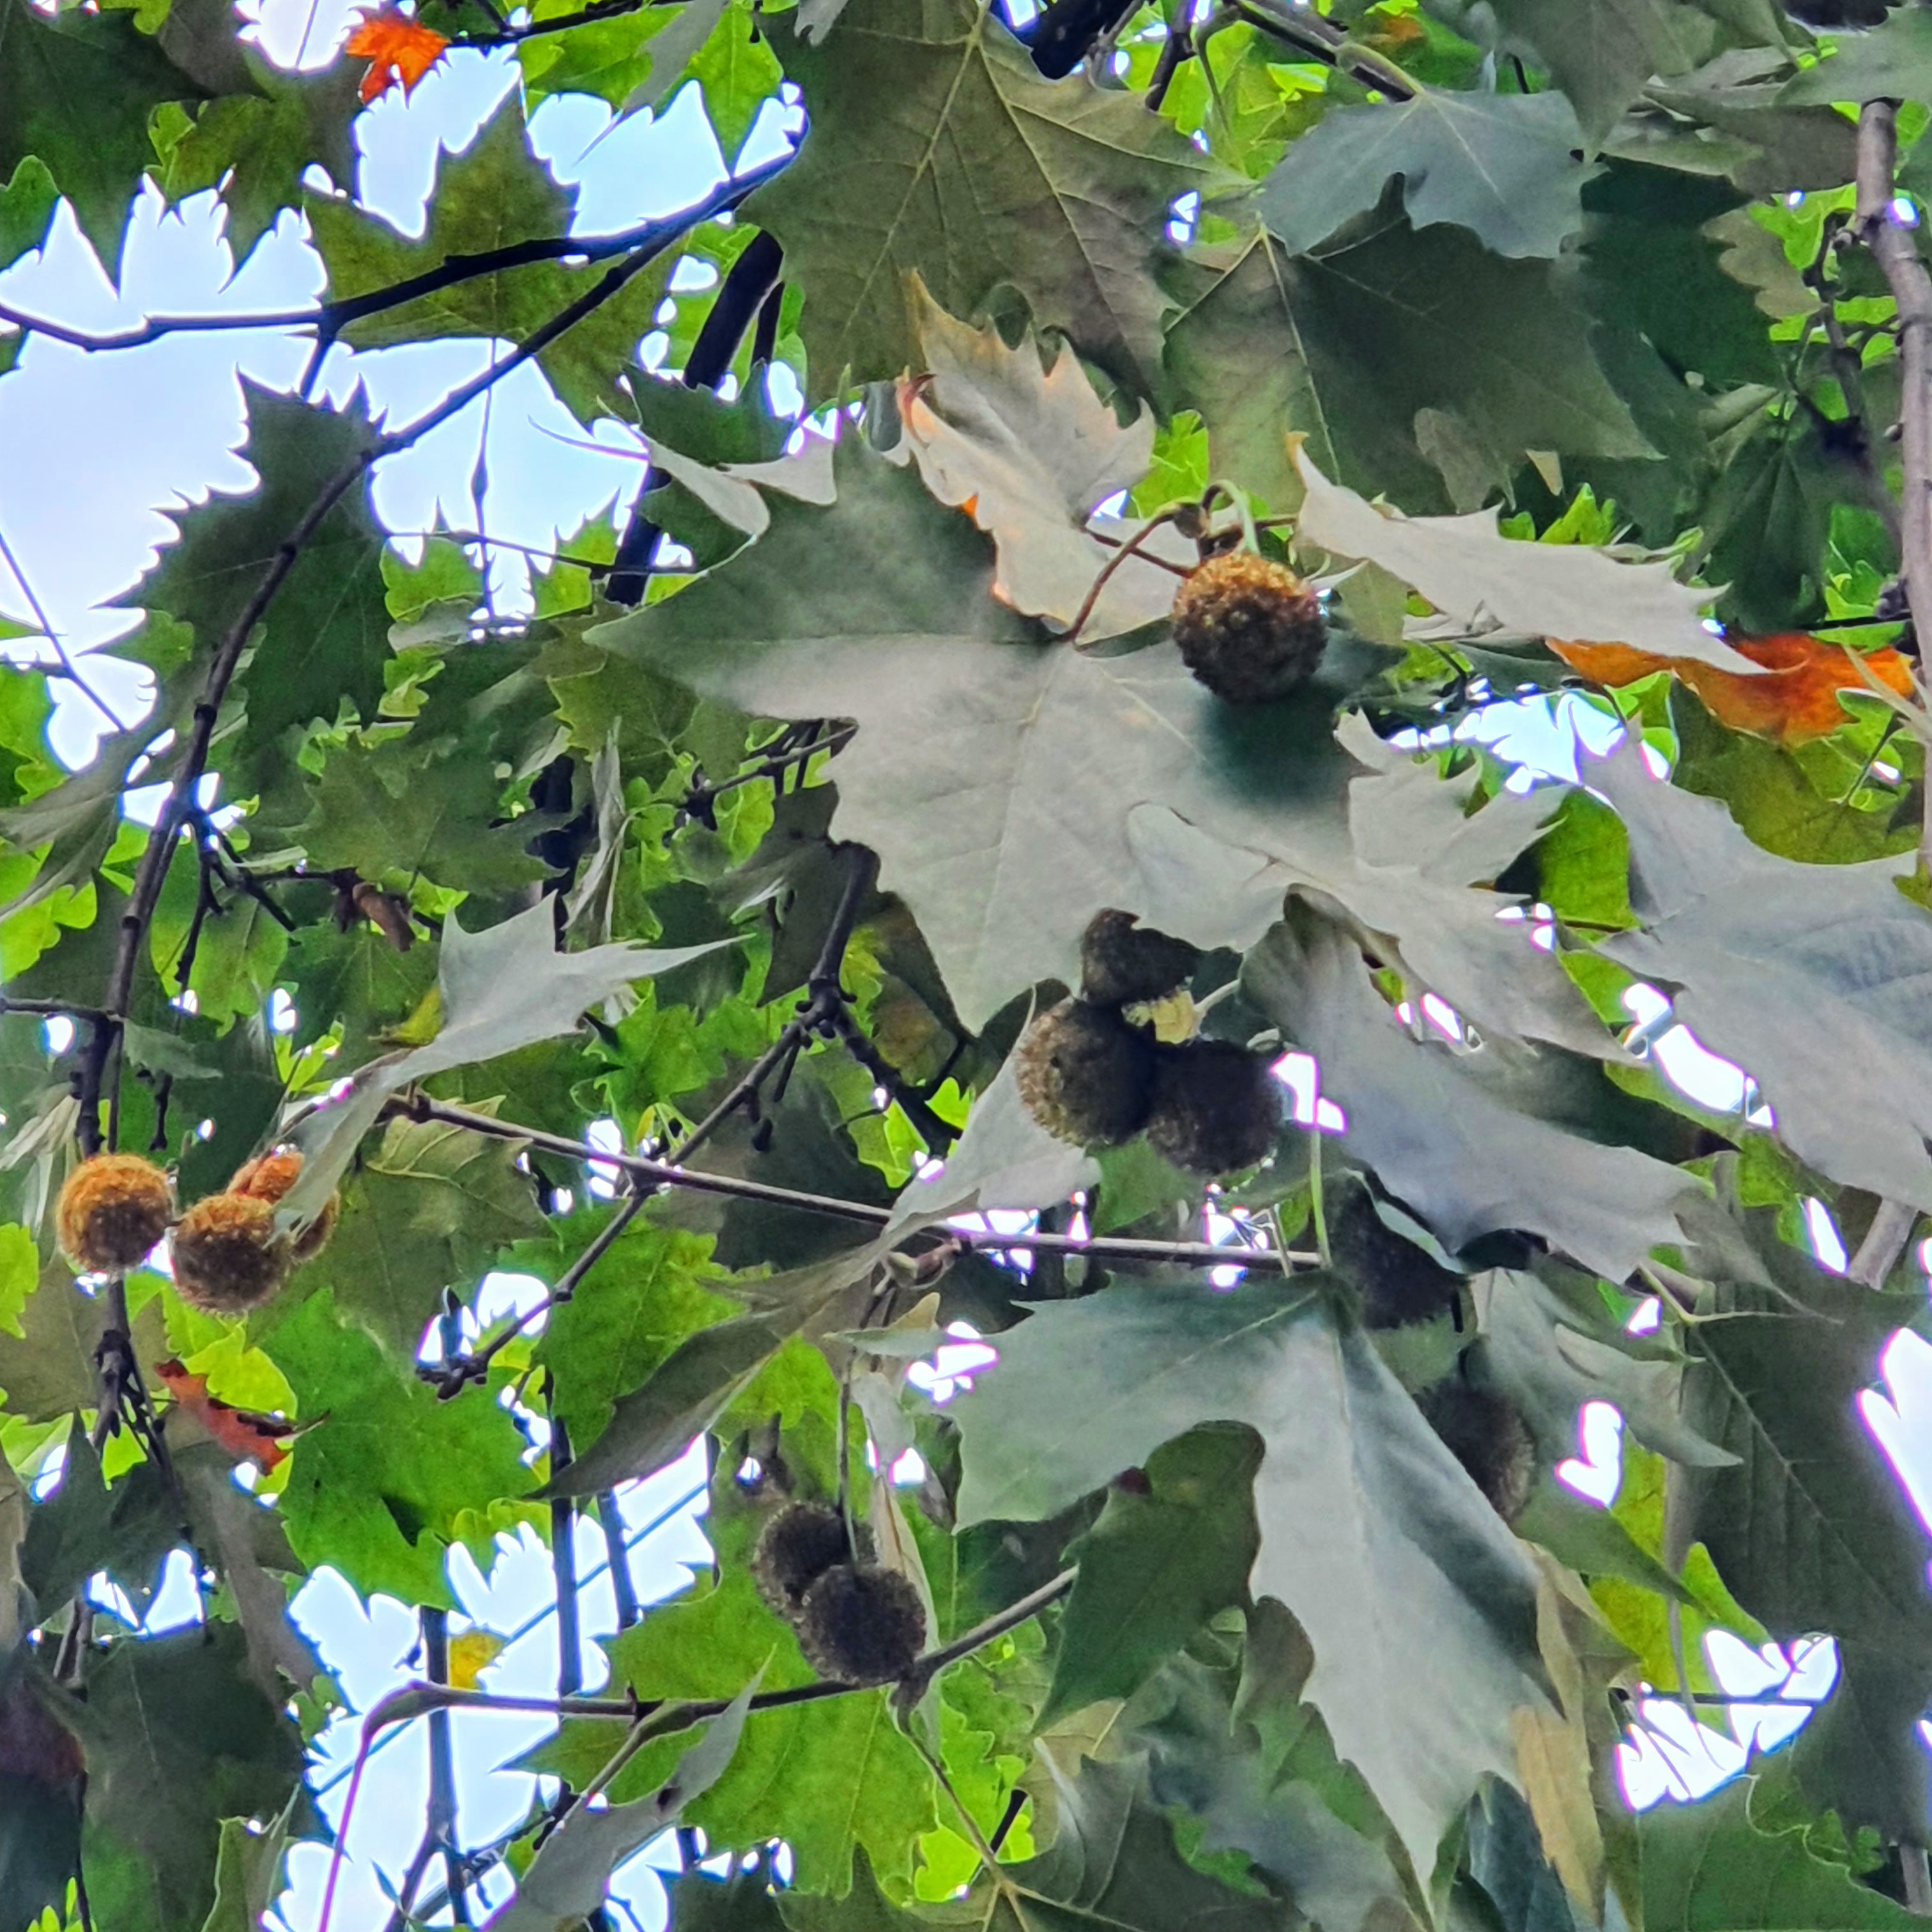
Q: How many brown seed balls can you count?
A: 11